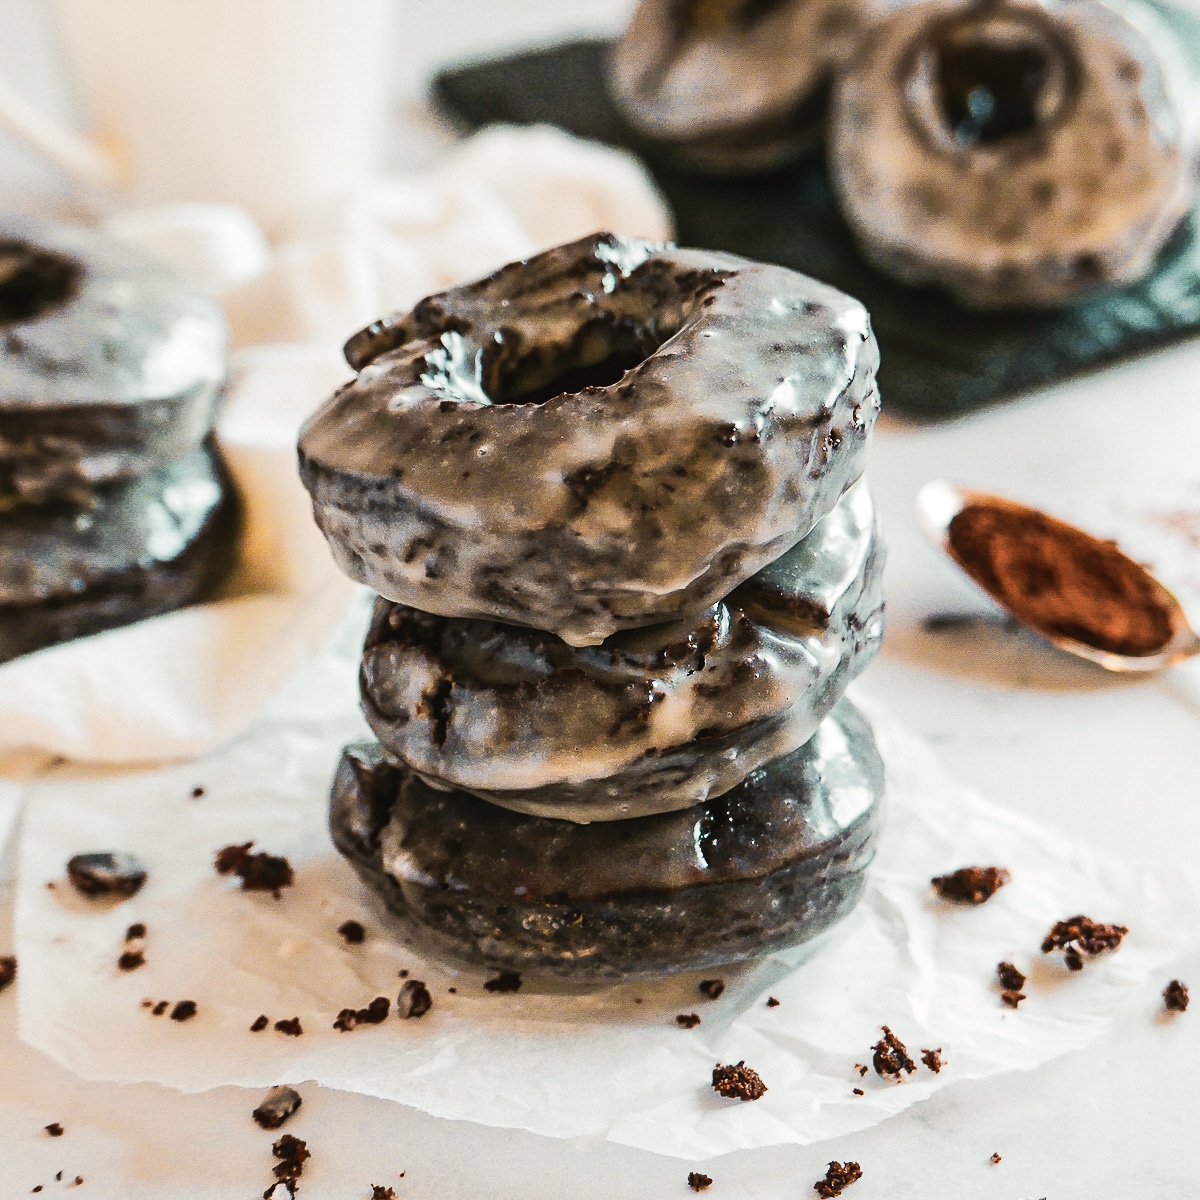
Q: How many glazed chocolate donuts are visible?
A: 7